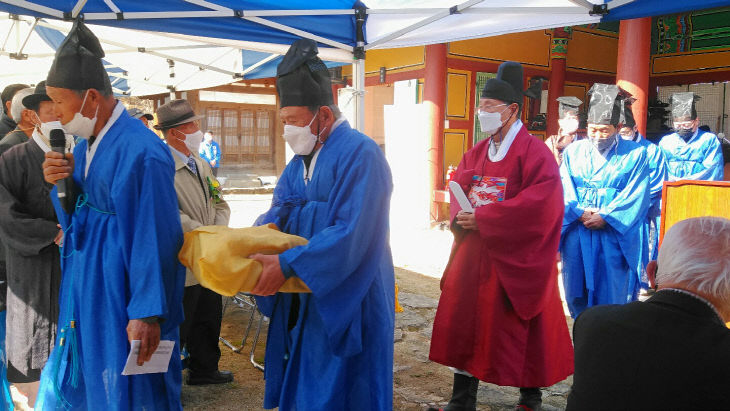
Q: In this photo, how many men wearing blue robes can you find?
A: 5